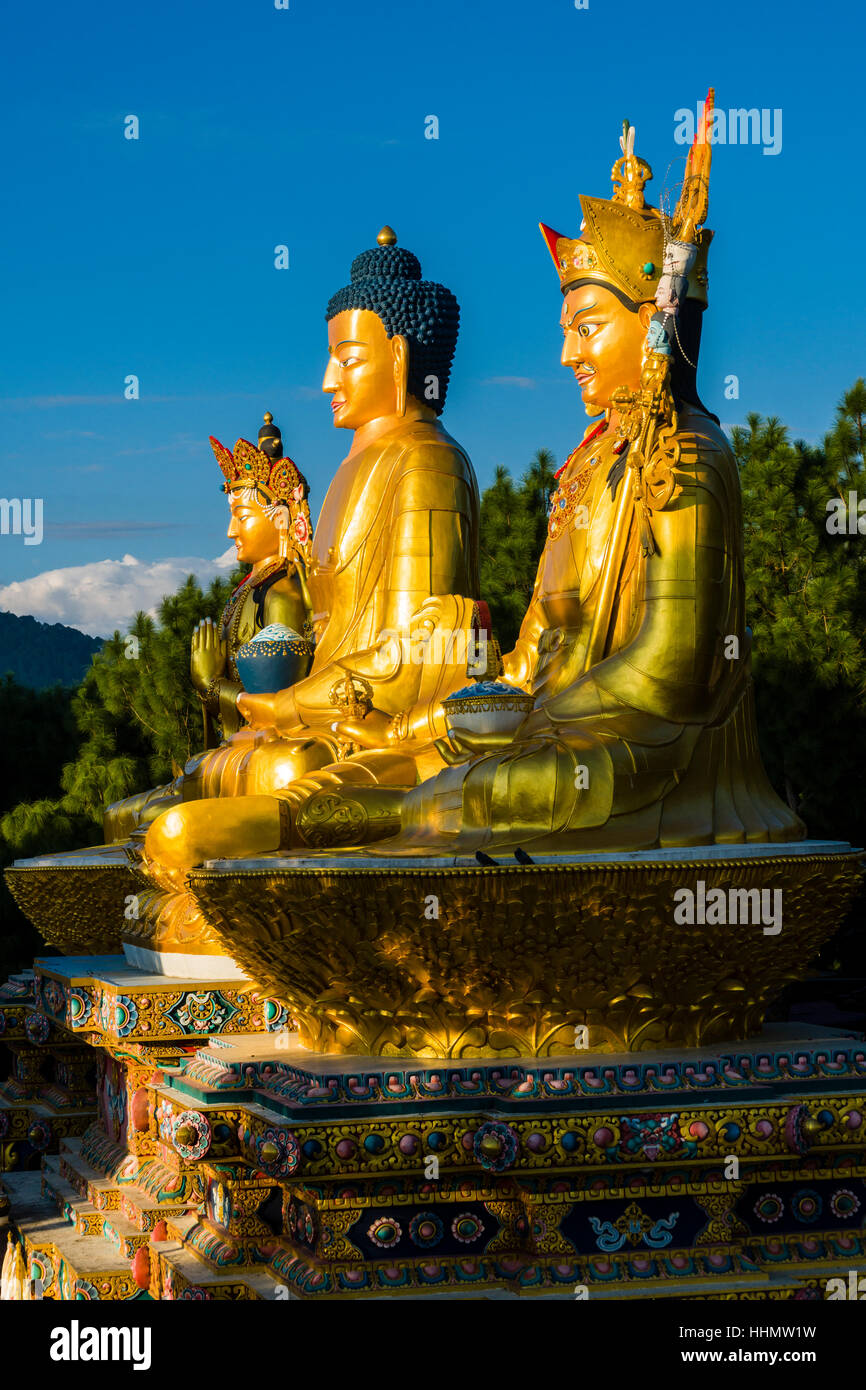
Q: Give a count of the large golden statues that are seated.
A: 3